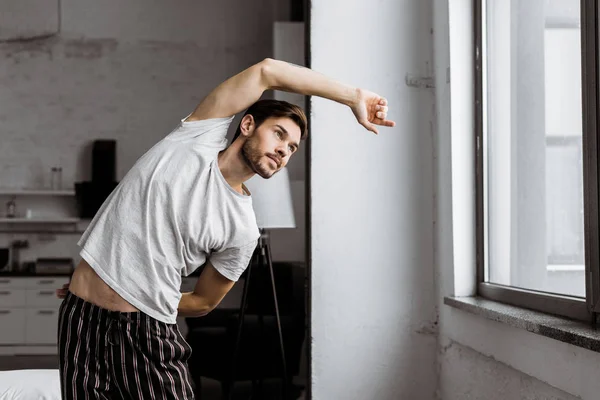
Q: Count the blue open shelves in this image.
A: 0